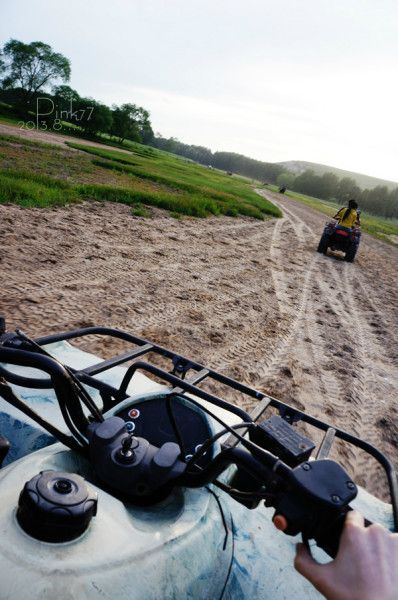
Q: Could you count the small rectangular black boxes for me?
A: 1